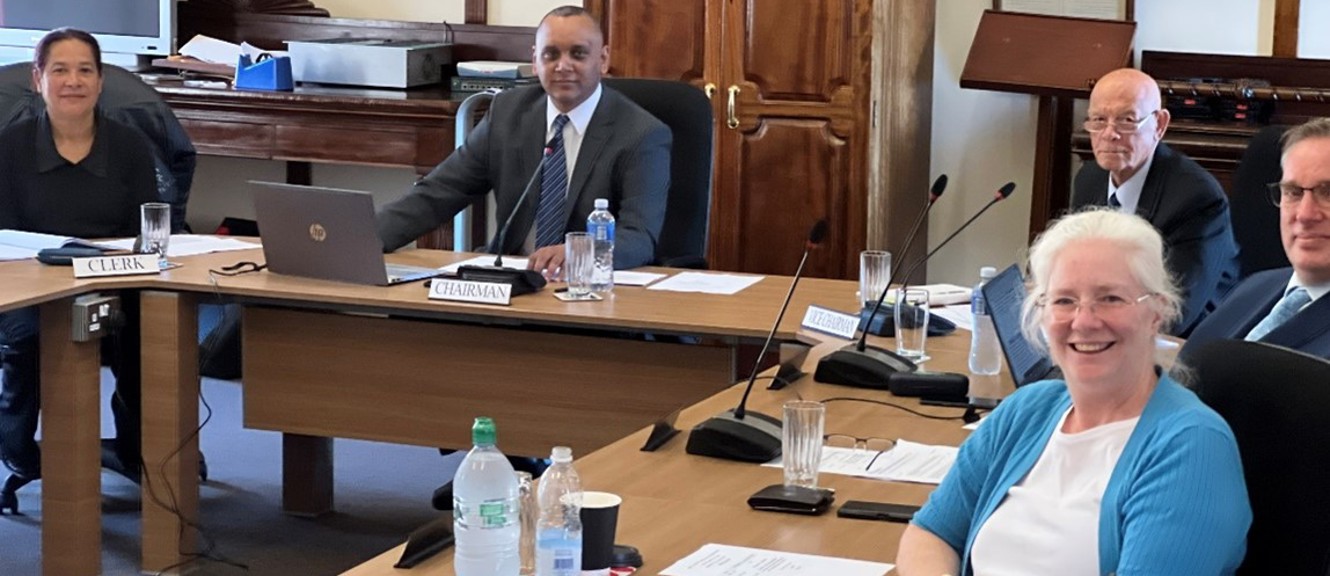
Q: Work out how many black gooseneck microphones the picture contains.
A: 4